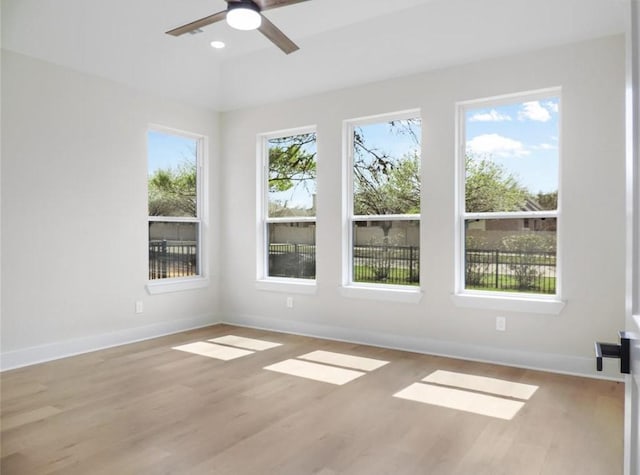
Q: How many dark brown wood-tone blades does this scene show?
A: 3